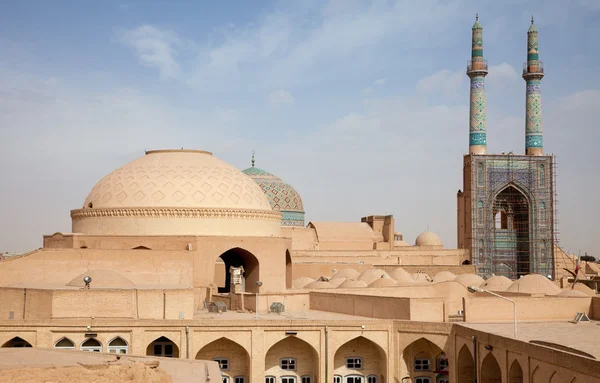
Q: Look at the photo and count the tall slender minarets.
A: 2